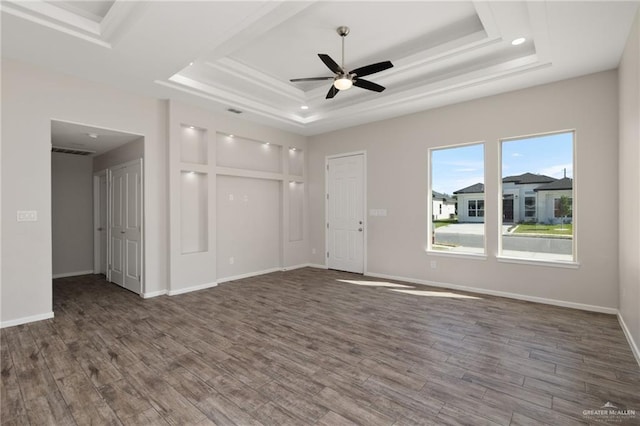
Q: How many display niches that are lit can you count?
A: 5